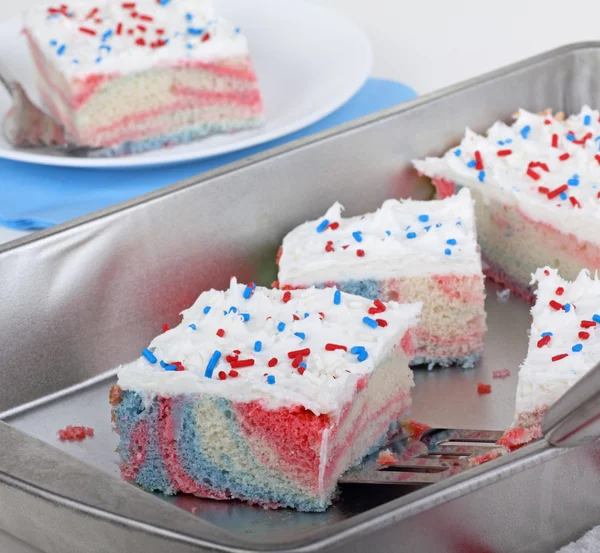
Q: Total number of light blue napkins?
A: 1